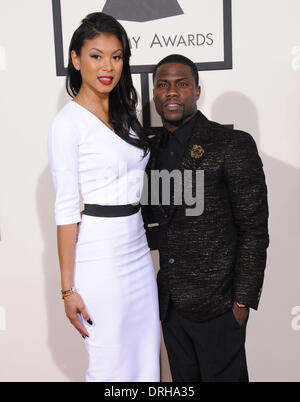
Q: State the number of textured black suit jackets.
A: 1